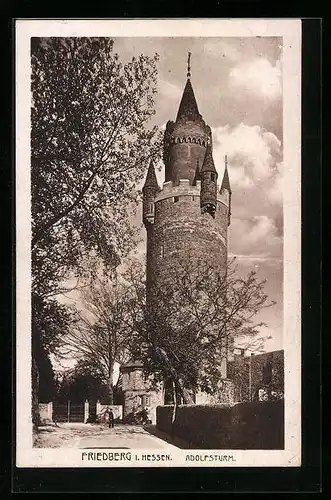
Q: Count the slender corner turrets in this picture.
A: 3